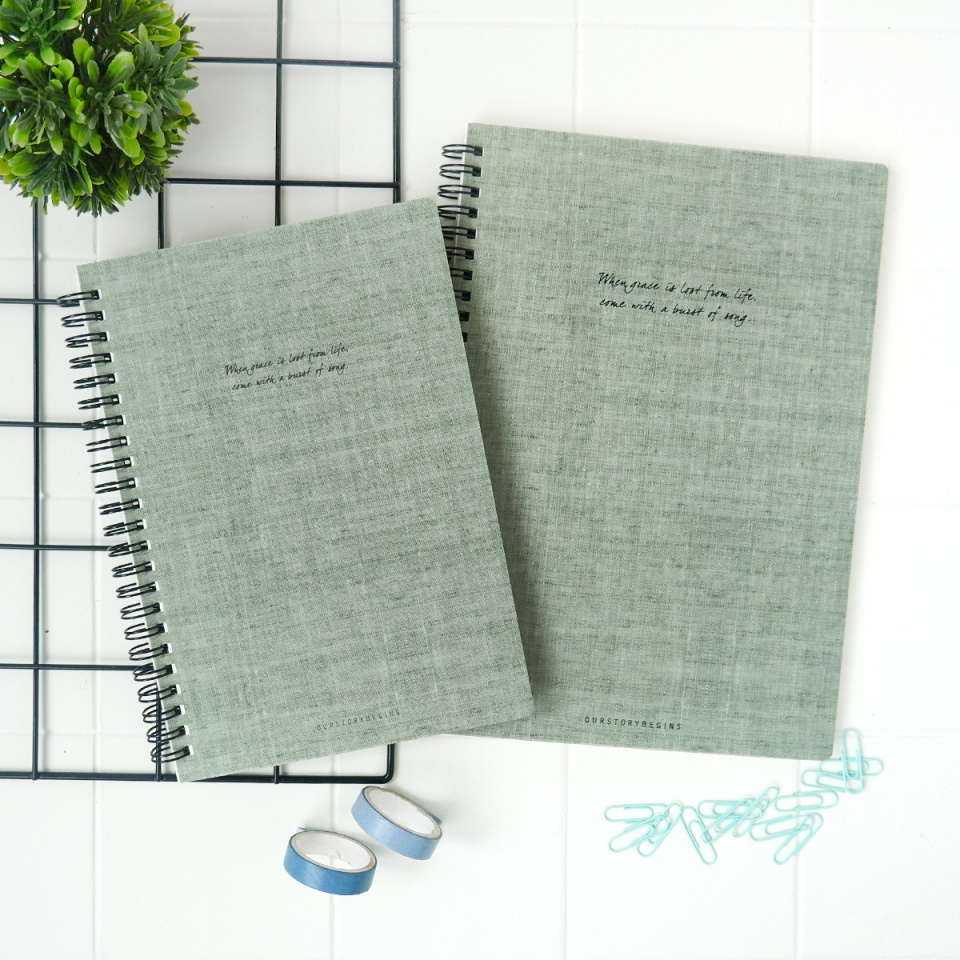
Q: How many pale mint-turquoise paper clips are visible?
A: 13